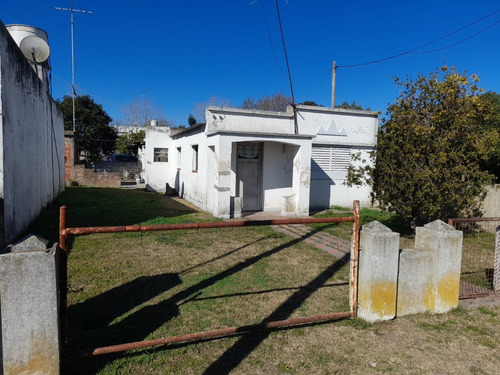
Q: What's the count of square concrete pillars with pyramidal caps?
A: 3